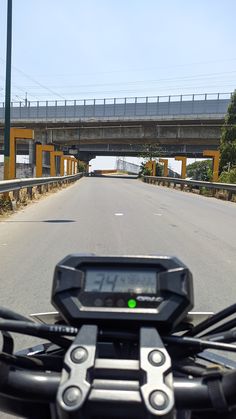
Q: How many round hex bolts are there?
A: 4